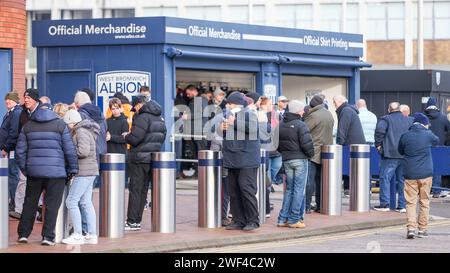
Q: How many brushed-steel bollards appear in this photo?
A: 8